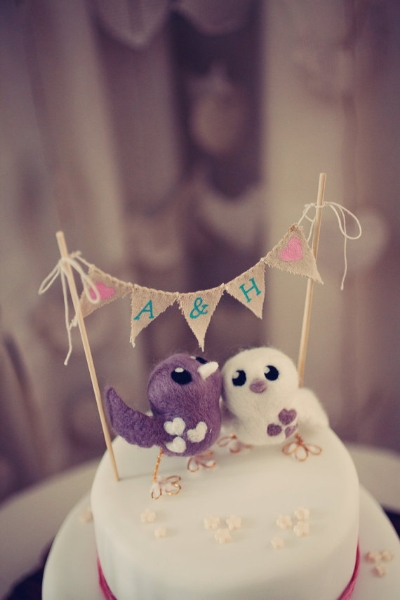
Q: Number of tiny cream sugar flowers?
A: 13